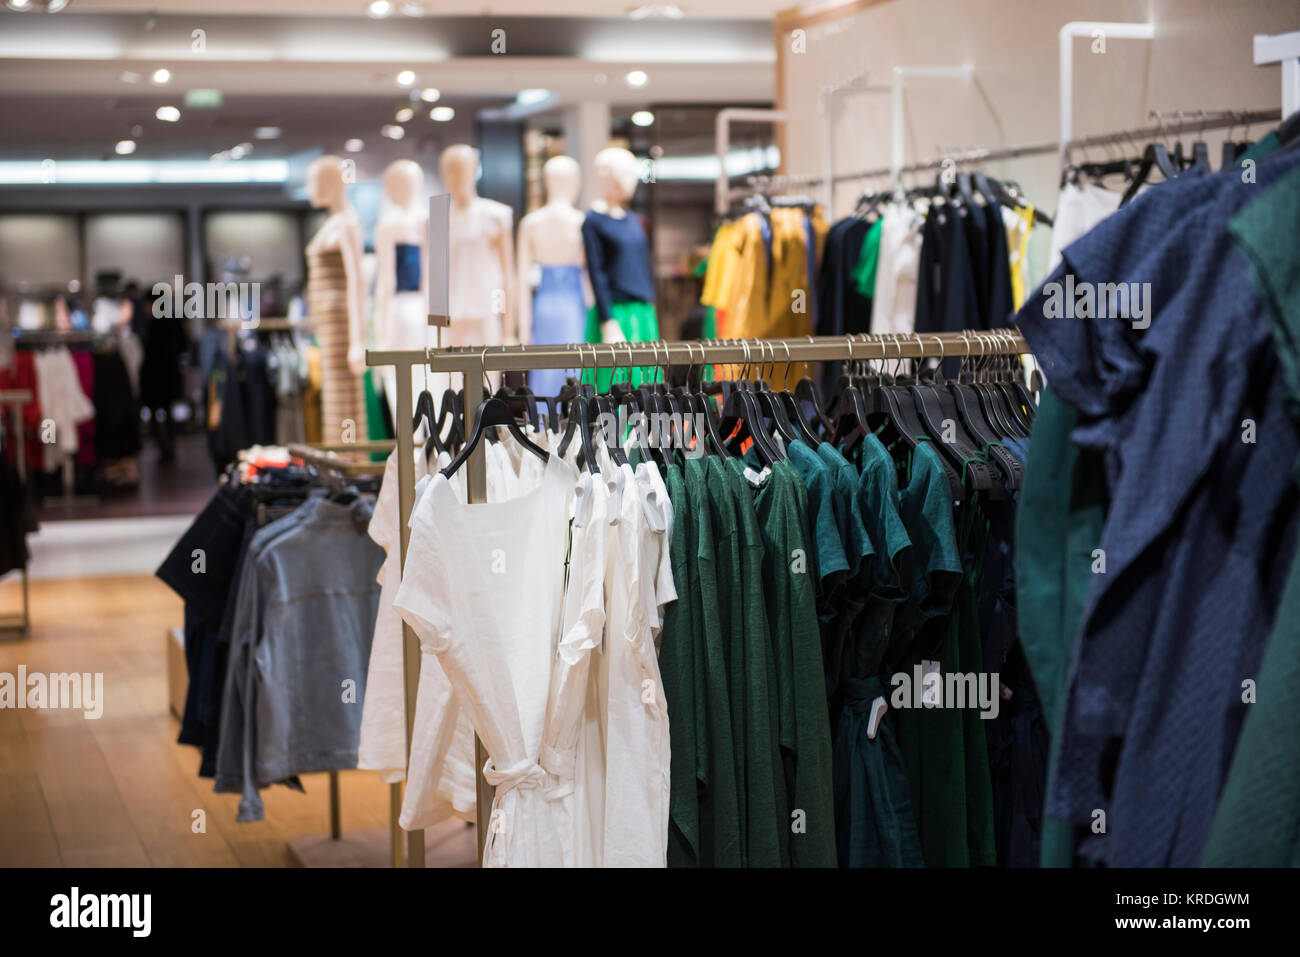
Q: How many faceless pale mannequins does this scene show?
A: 5